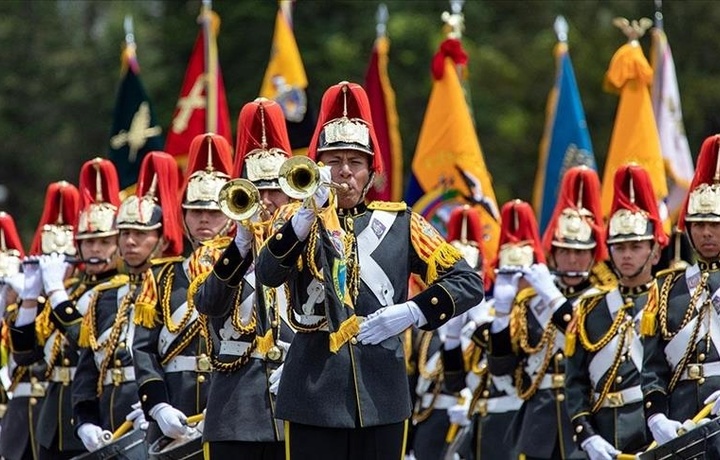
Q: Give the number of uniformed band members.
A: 12